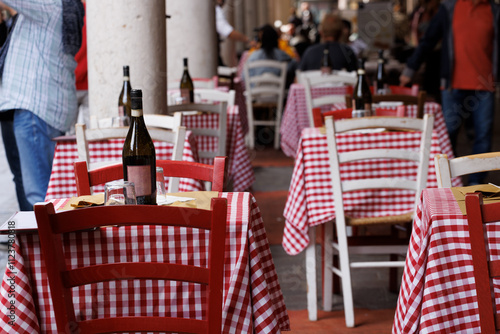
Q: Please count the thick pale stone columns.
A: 2